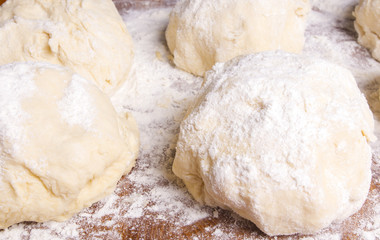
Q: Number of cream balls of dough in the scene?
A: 5